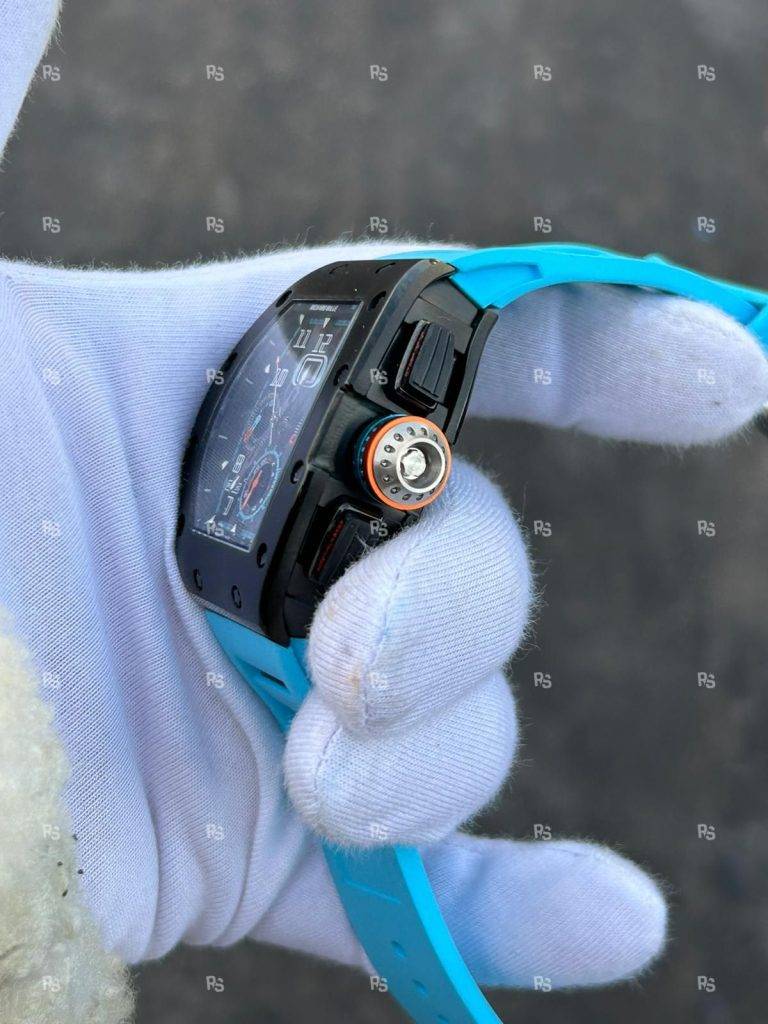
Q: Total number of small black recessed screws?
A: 11